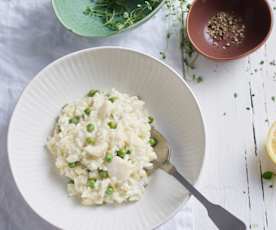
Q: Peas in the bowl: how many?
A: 15